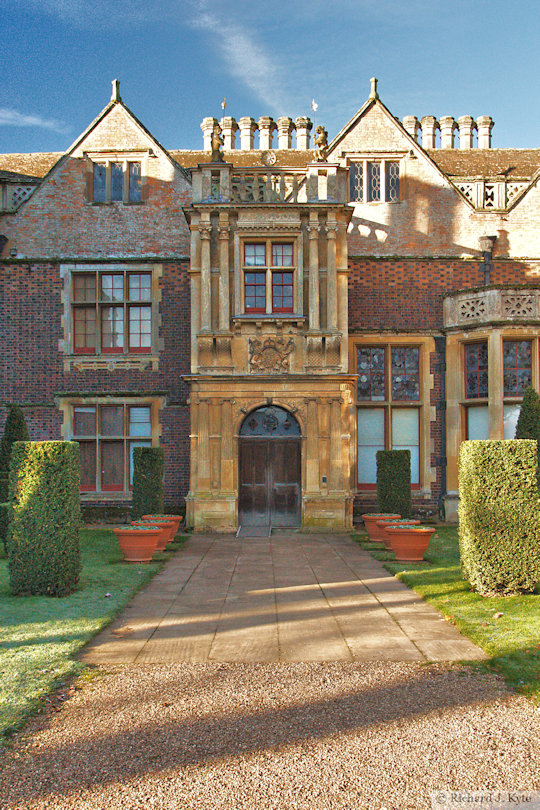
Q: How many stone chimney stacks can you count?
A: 11